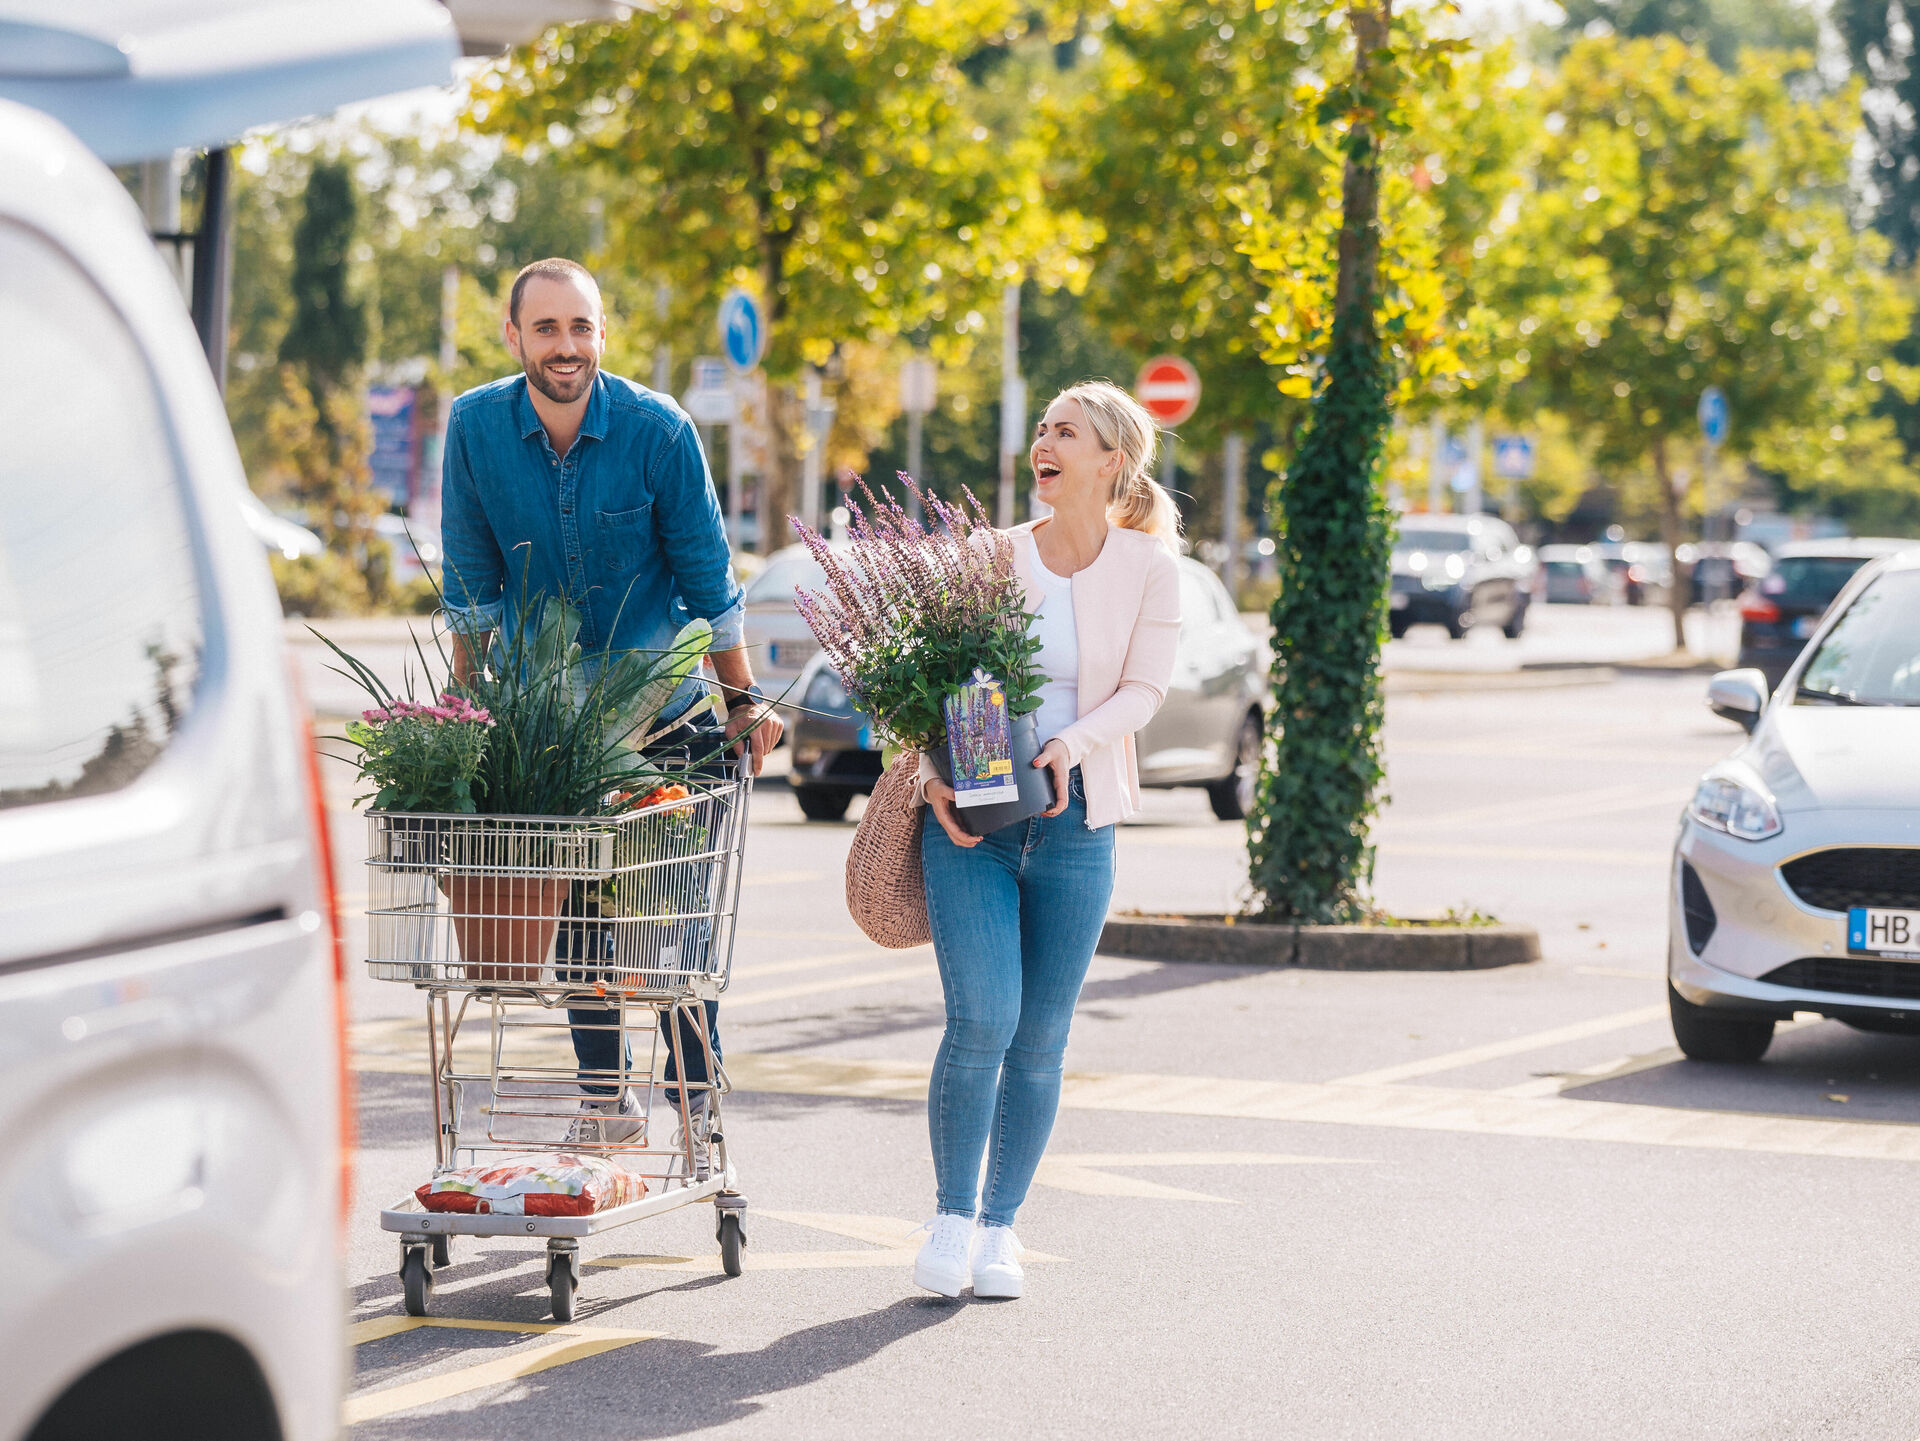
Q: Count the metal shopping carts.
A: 1